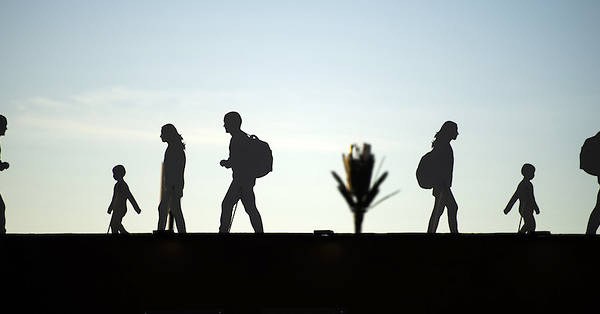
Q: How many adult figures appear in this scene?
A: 5